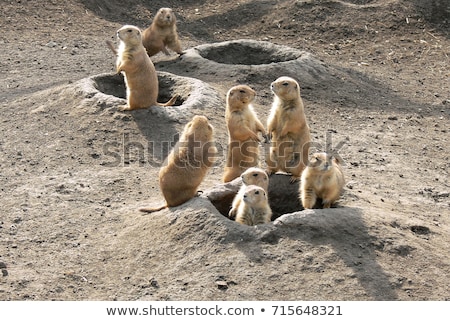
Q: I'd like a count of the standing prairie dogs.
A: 4